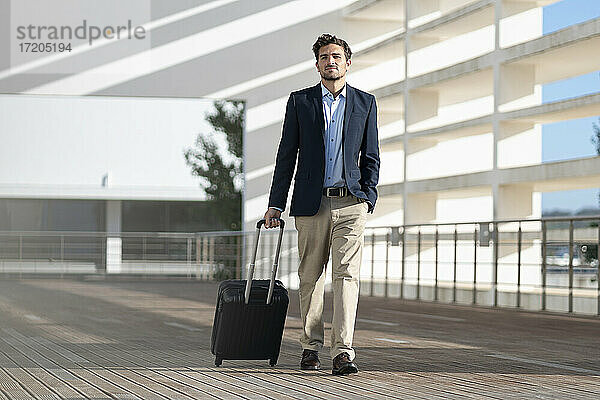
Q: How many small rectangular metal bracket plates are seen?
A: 2